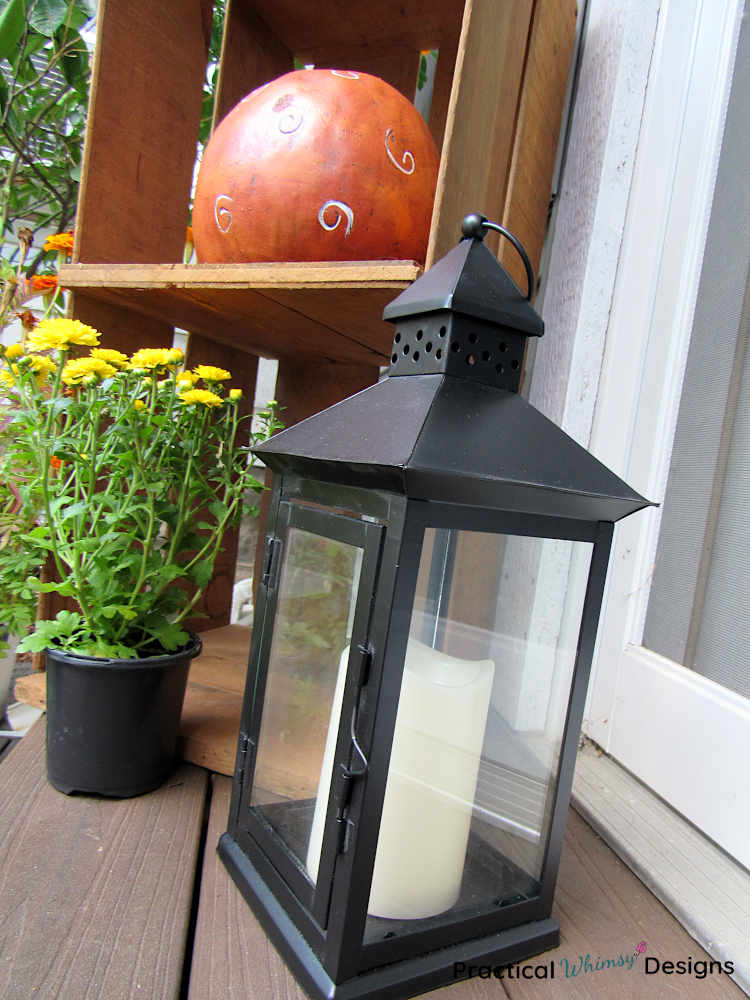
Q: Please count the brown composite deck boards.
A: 3